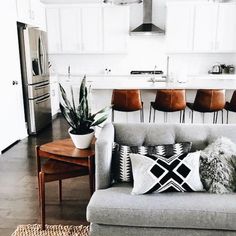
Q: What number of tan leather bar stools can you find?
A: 4